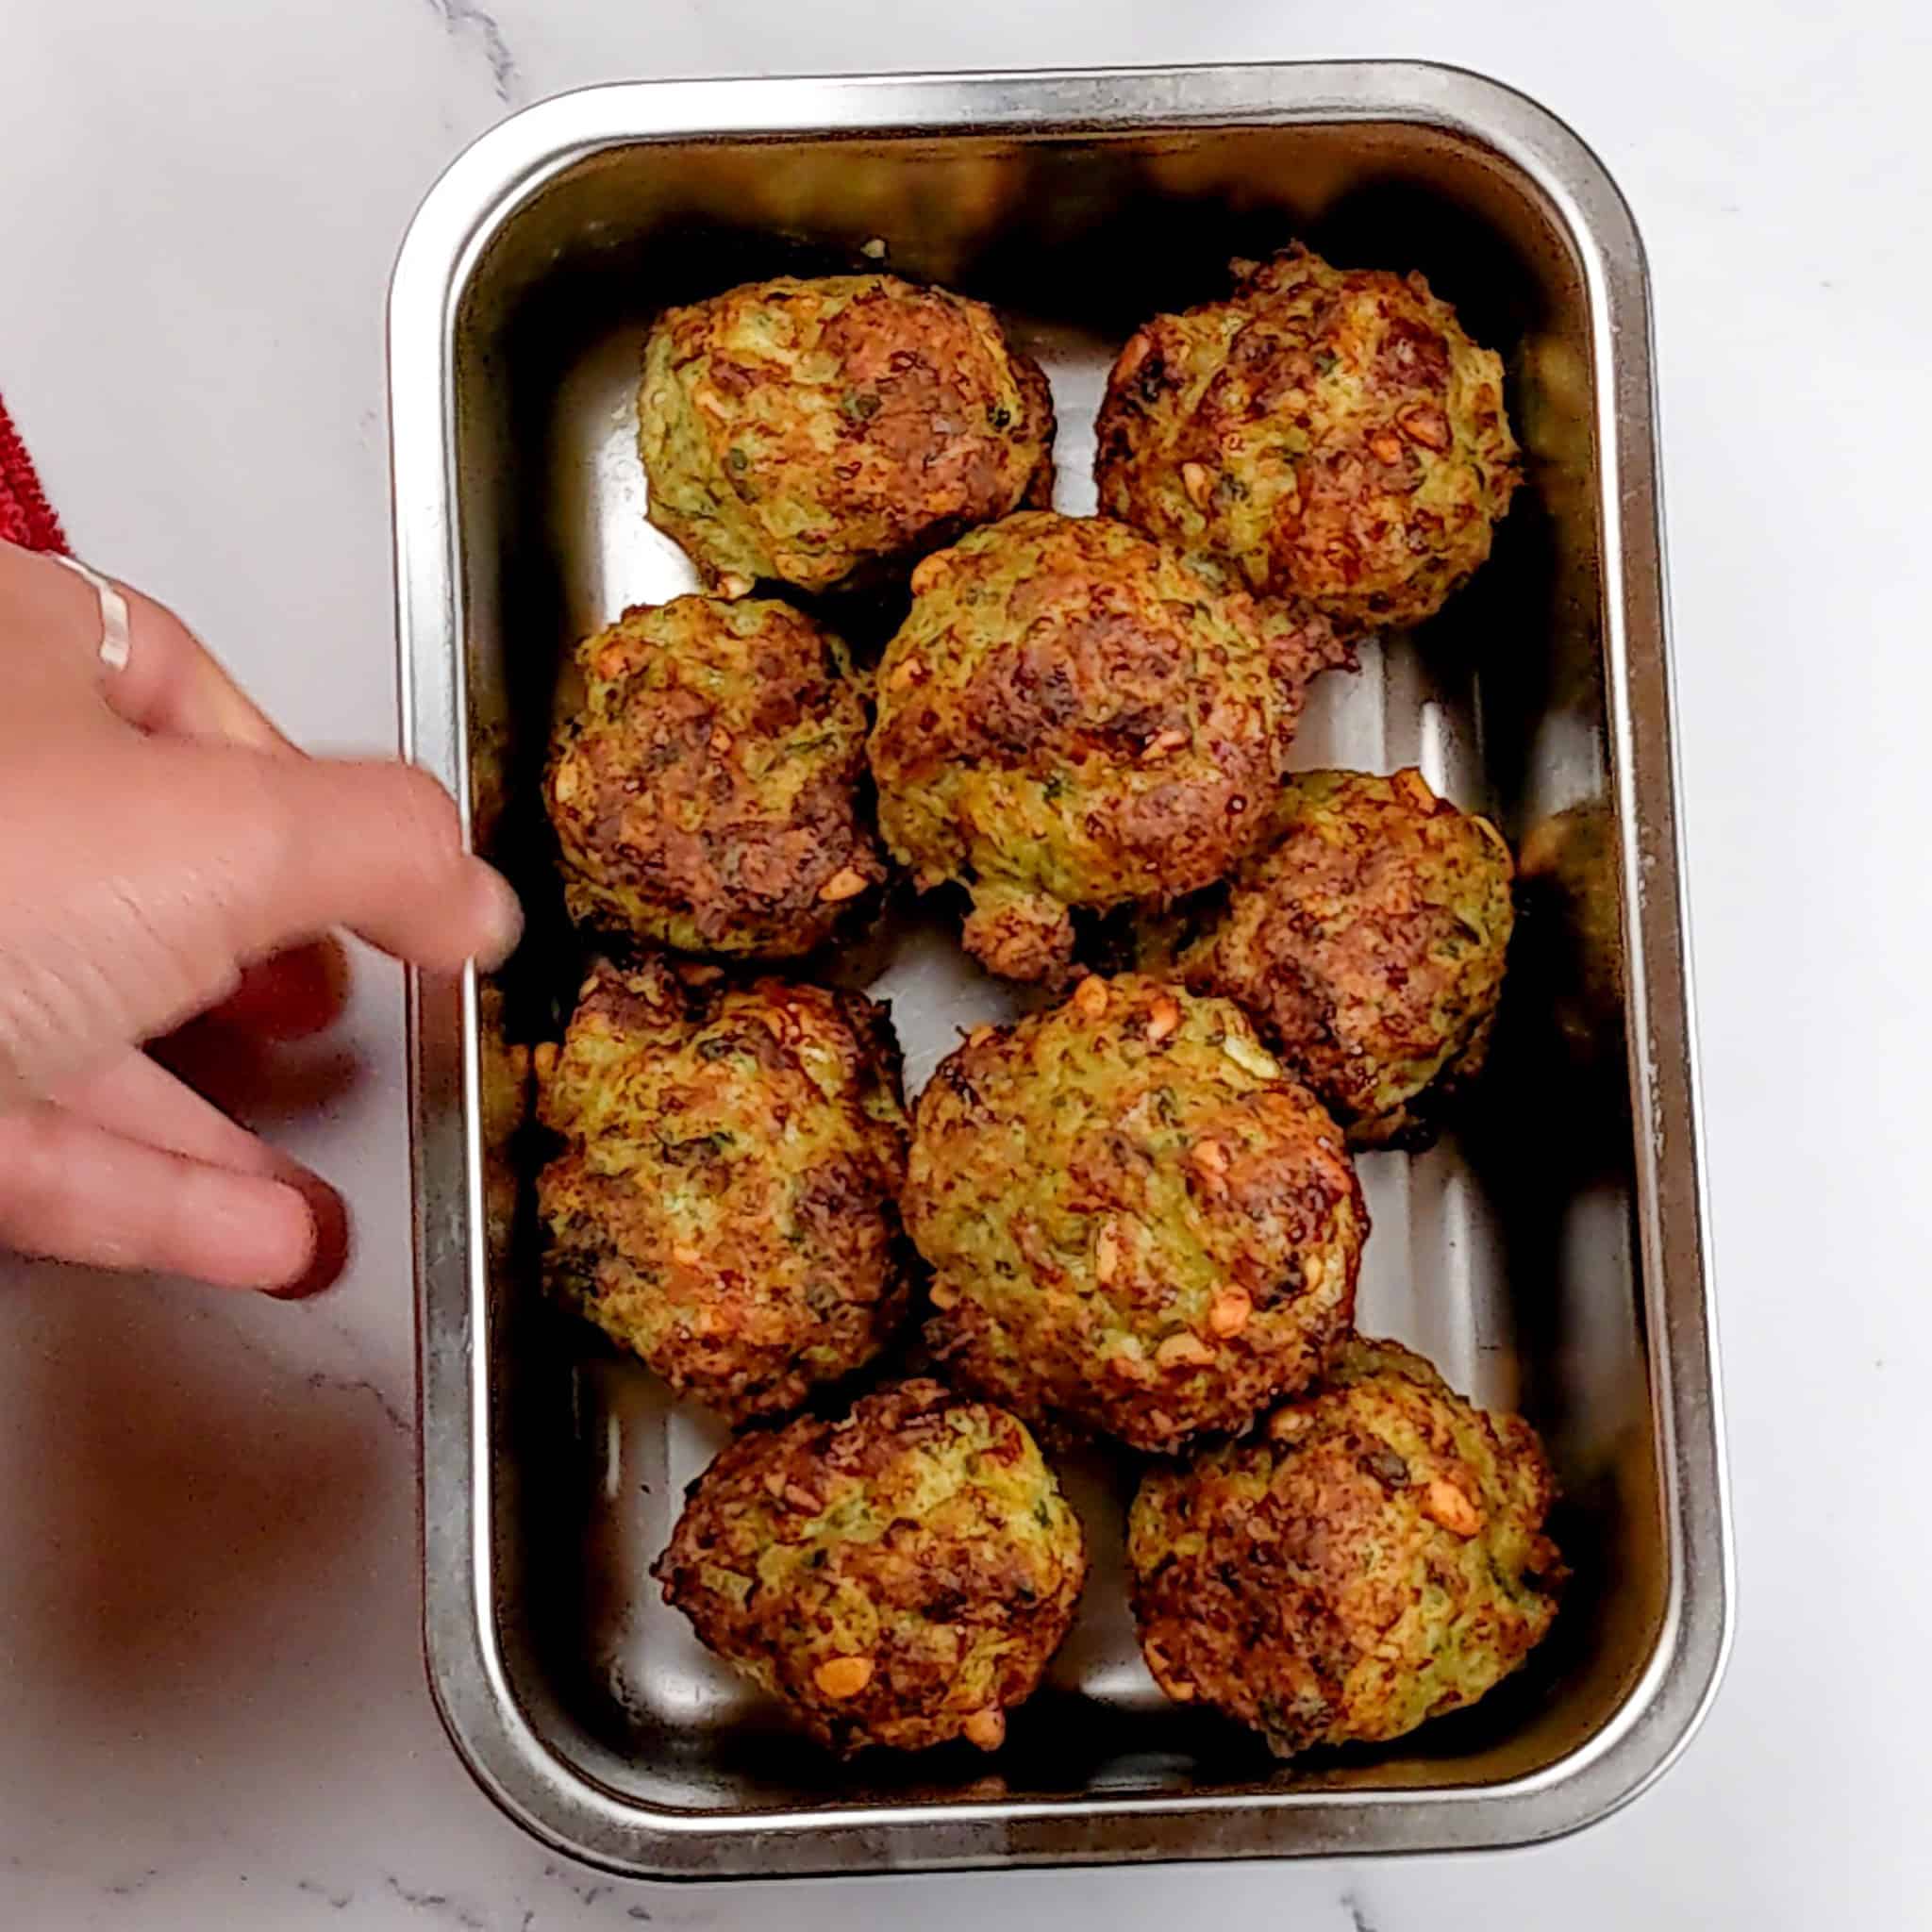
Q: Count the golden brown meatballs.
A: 9